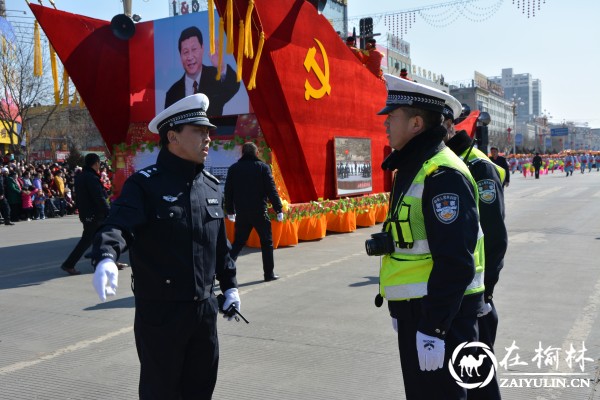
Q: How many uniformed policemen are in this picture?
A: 3